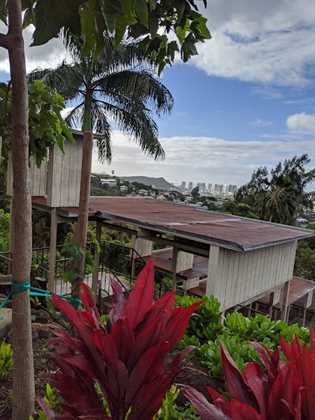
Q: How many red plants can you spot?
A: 2